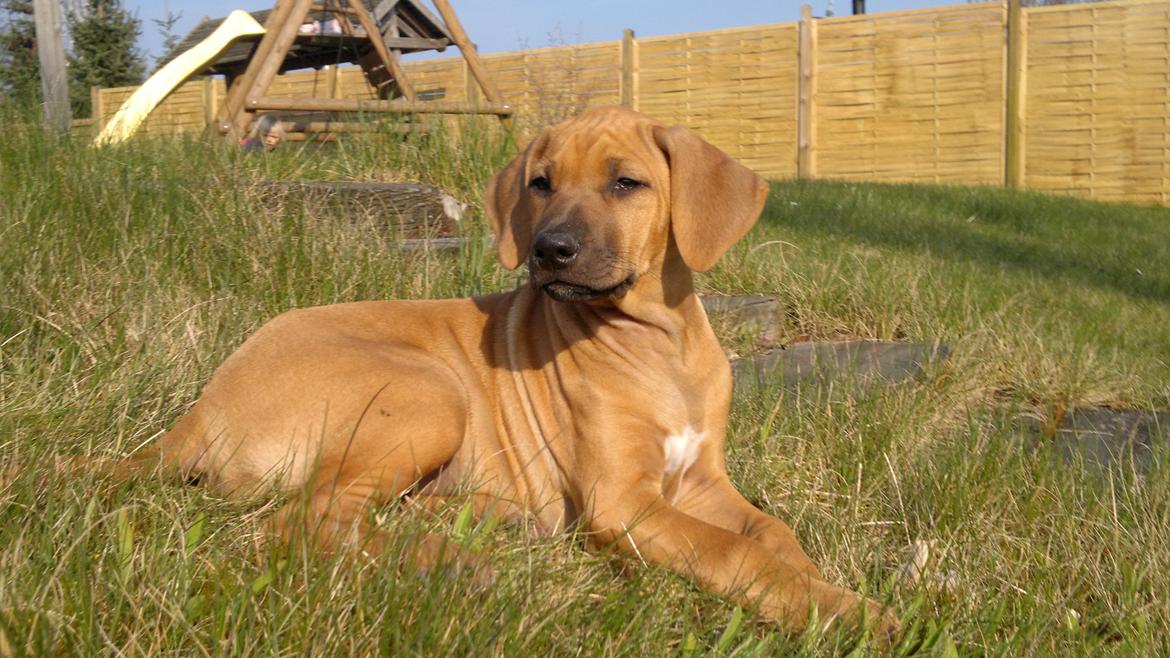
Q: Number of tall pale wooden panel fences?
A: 1